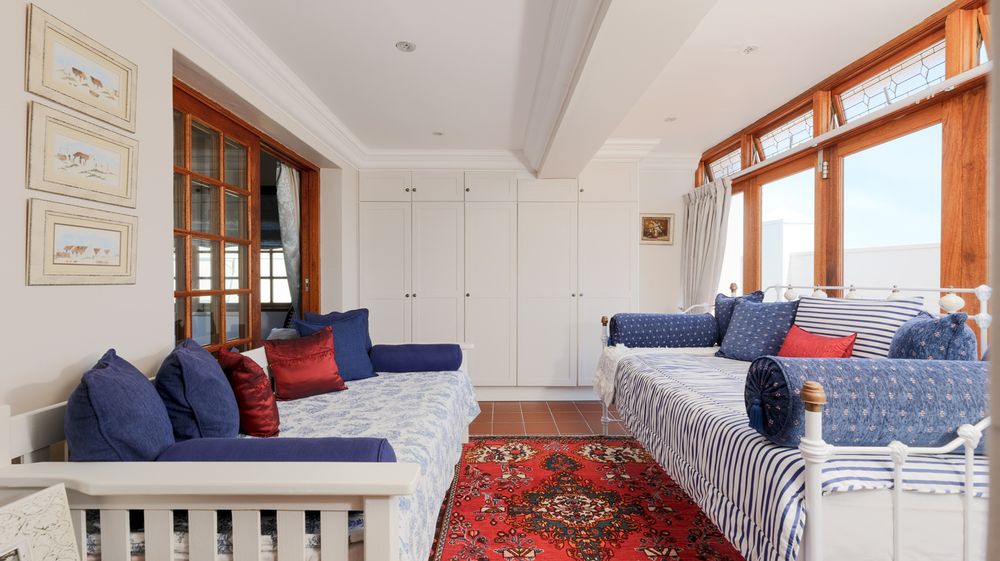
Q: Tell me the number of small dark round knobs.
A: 9